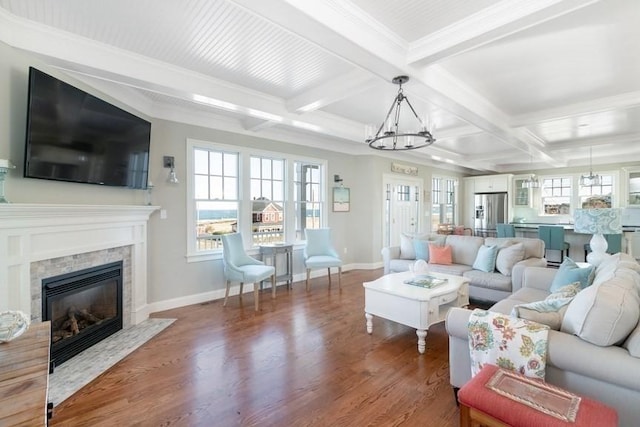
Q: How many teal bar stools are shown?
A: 3